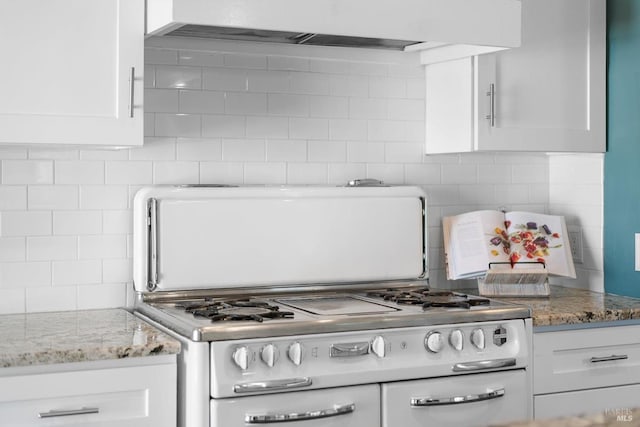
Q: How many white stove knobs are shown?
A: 7